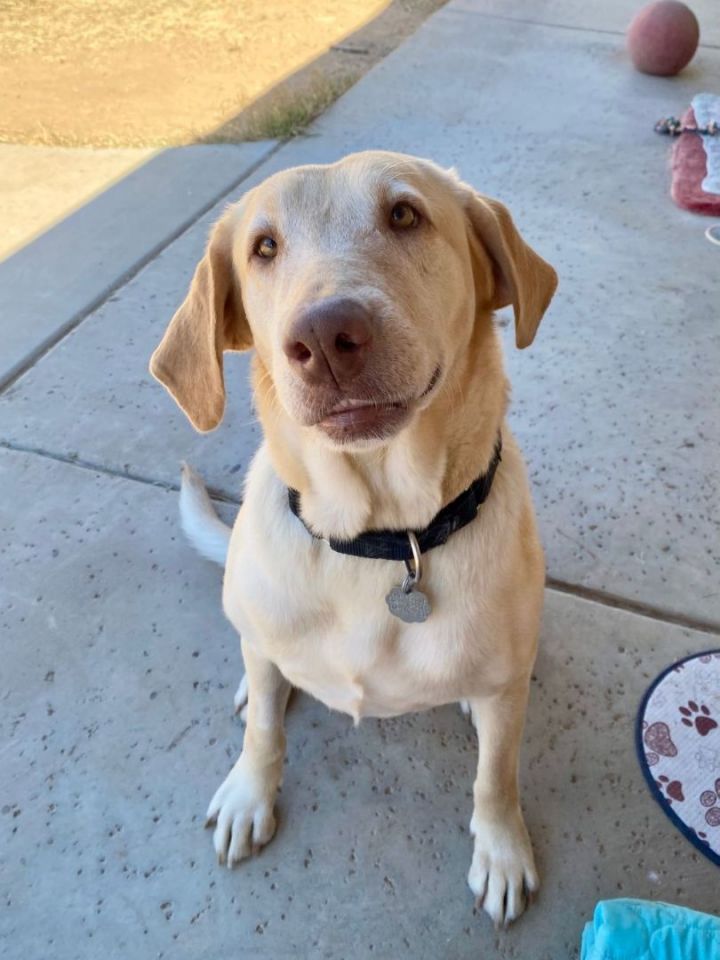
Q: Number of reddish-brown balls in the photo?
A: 1